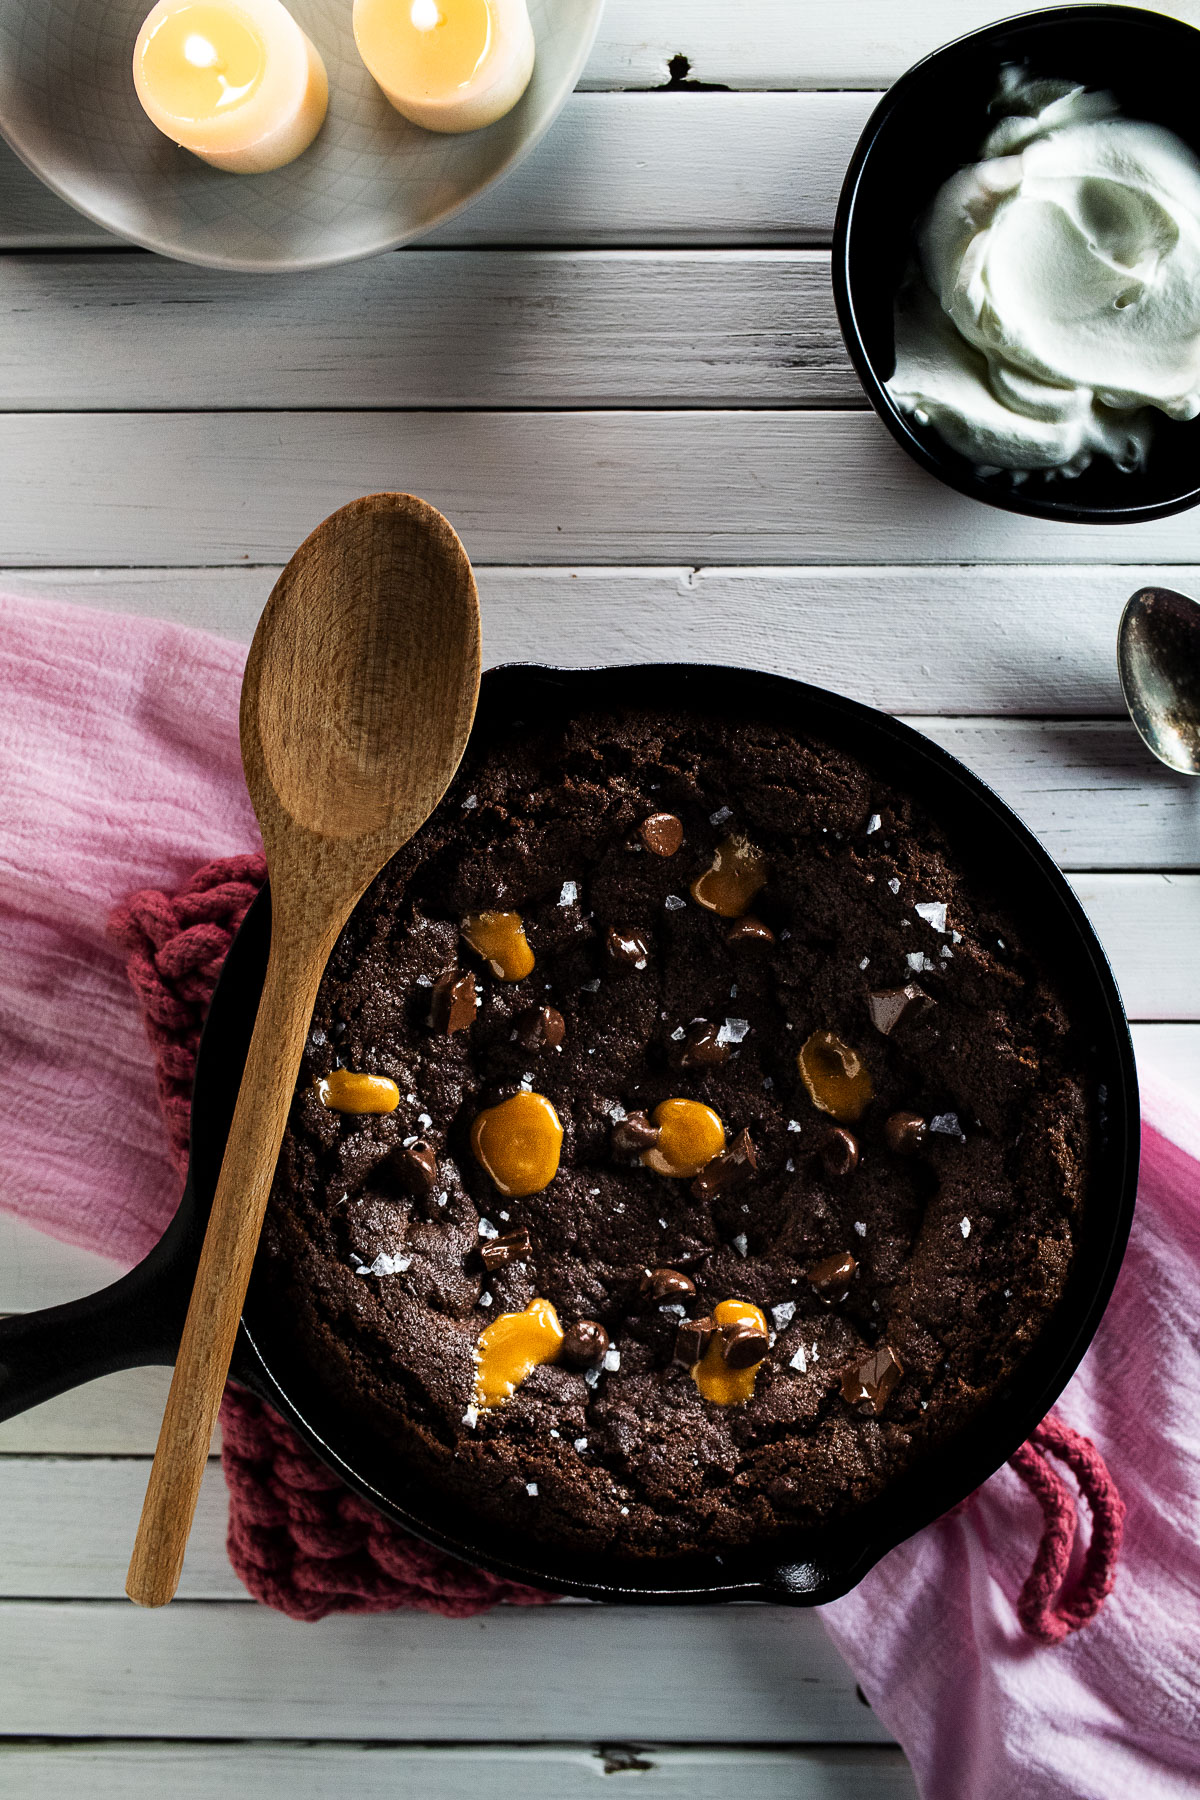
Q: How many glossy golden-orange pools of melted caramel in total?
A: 8